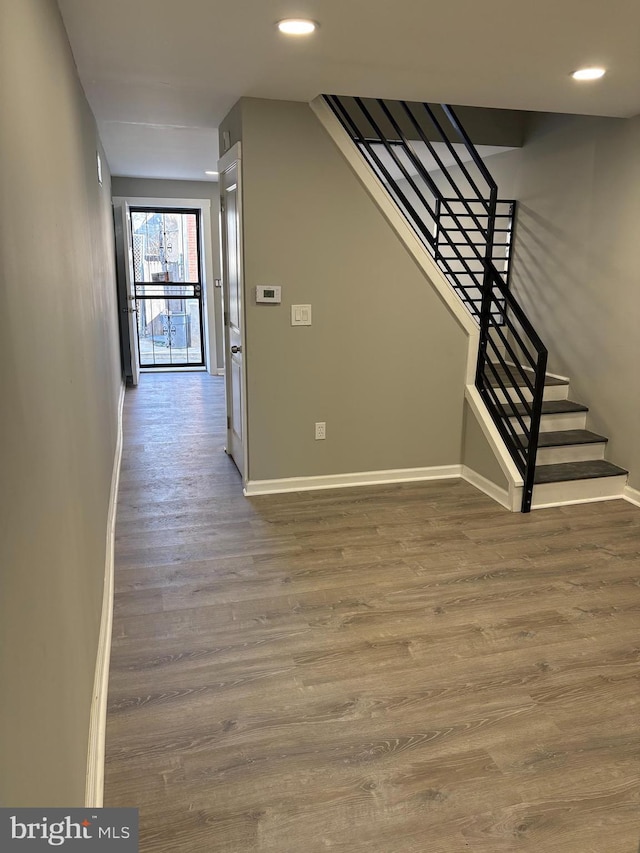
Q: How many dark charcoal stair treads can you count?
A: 4